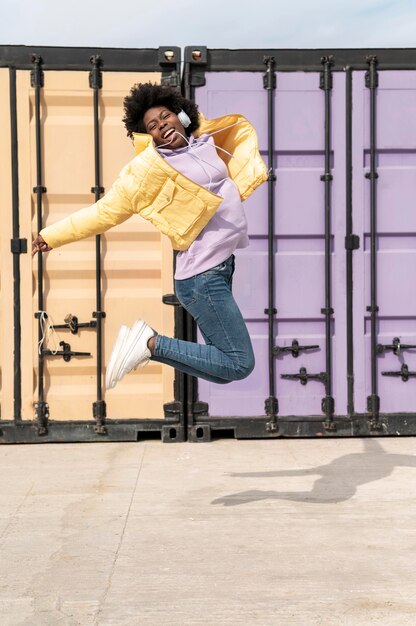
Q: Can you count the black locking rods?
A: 5